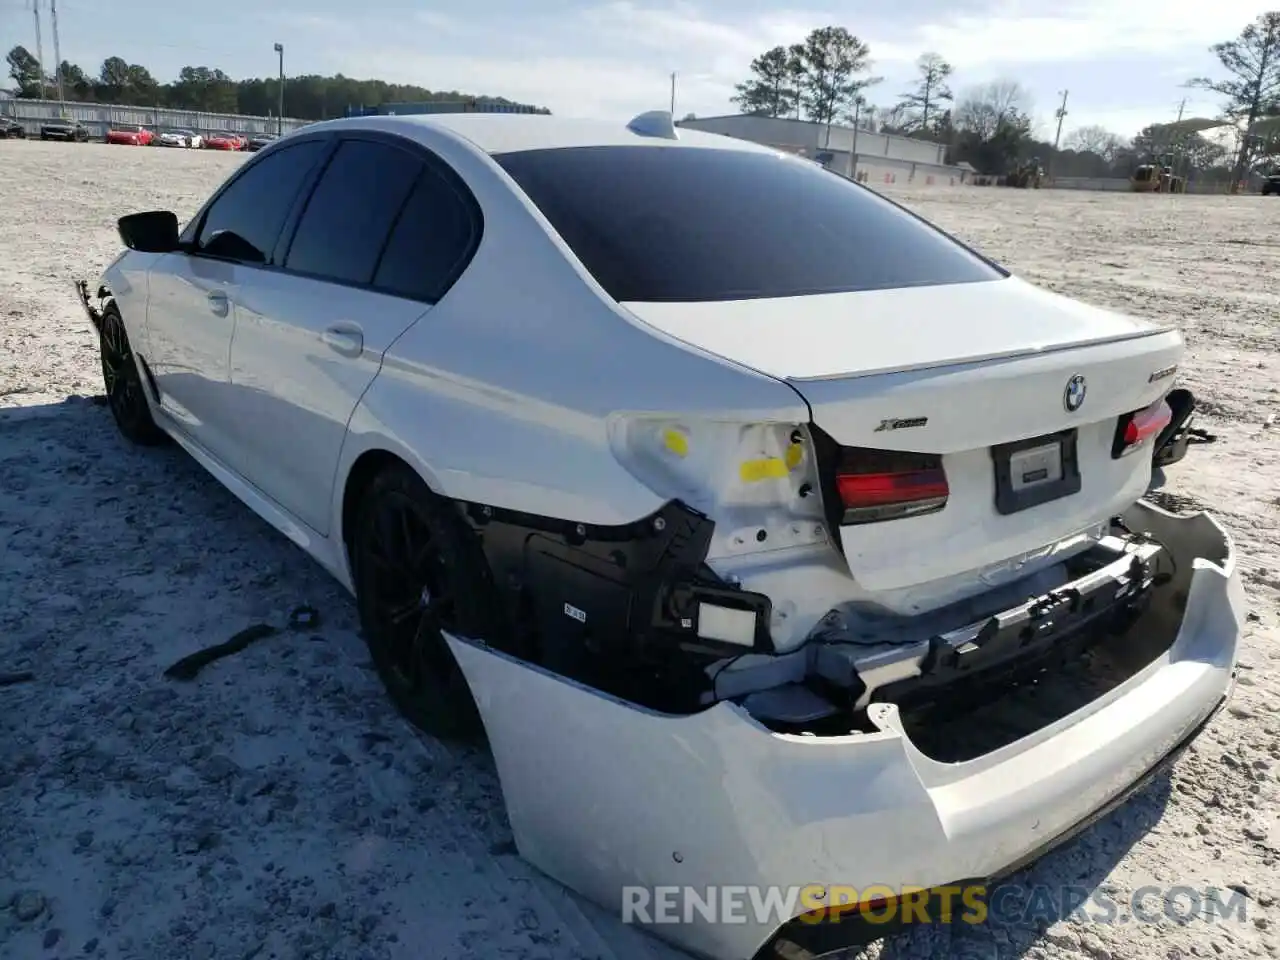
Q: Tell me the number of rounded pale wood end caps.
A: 0